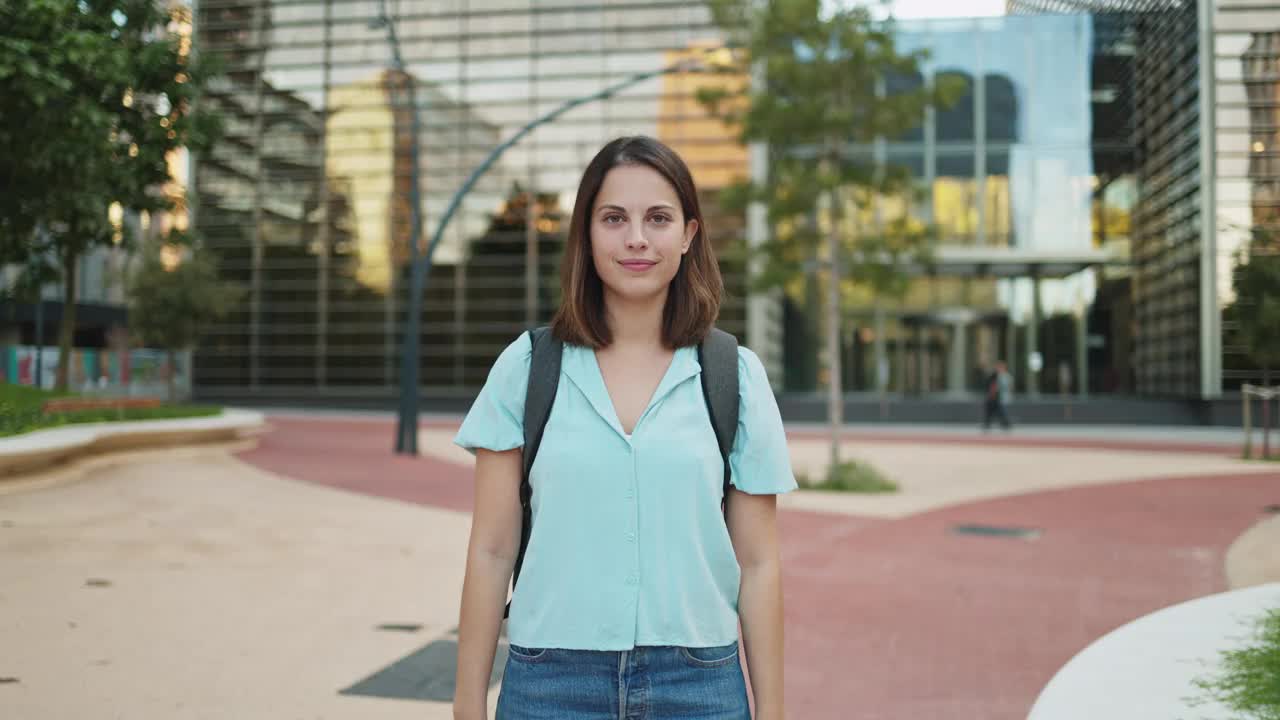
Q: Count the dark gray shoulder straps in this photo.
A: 2